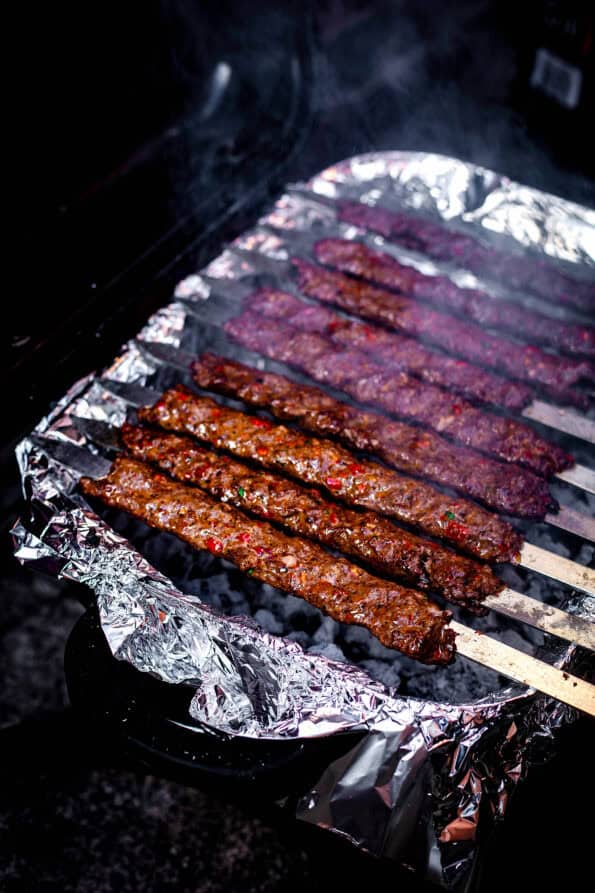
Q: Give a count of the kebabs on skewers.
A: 9